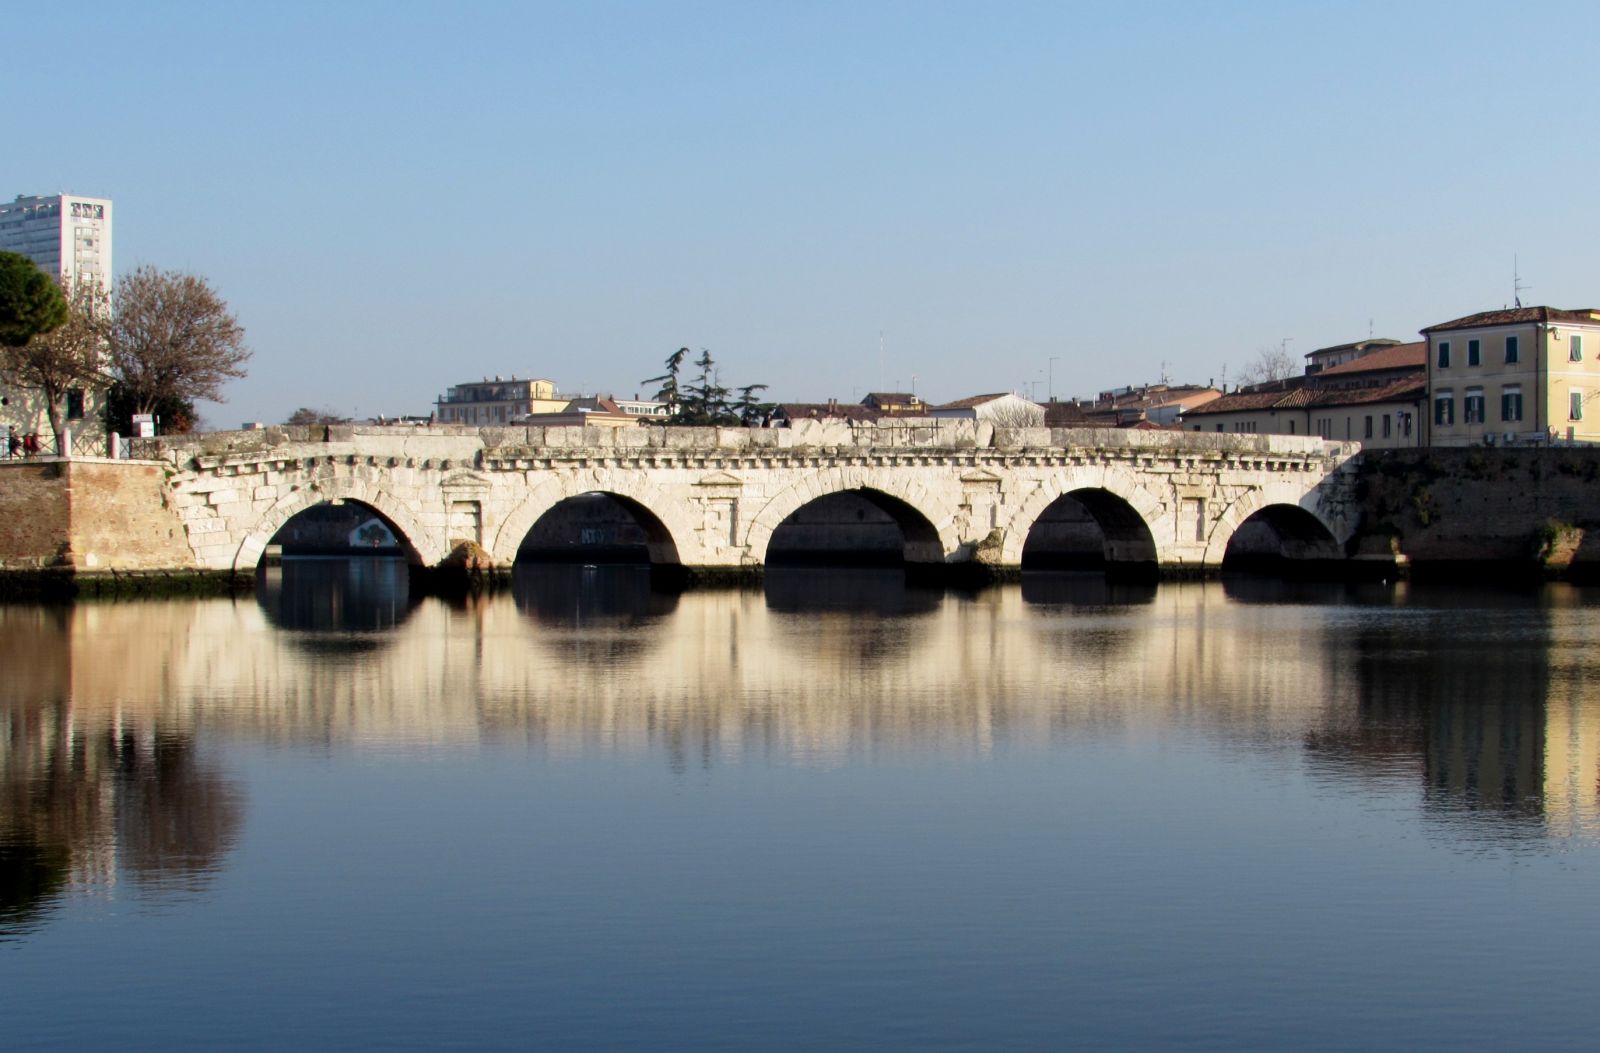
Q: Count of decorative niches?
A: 4